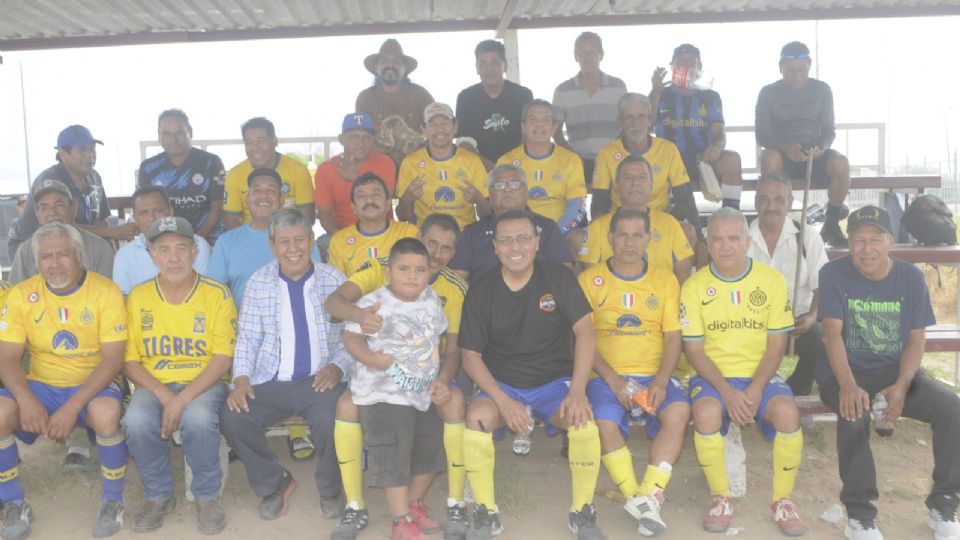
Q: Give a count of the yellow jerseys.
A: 11